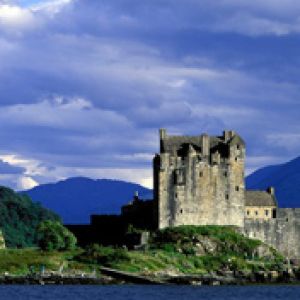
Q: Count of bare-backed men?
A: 0